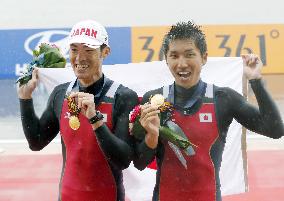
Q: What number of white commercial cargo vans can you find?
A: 0